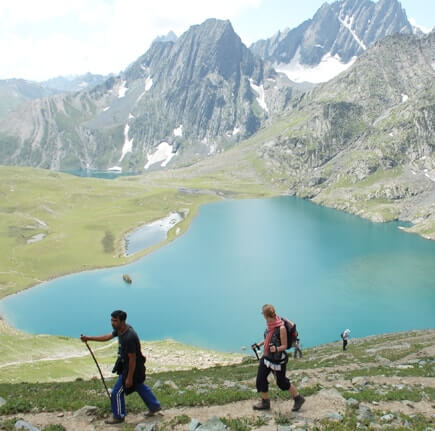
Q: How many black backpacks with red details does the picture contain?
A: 1